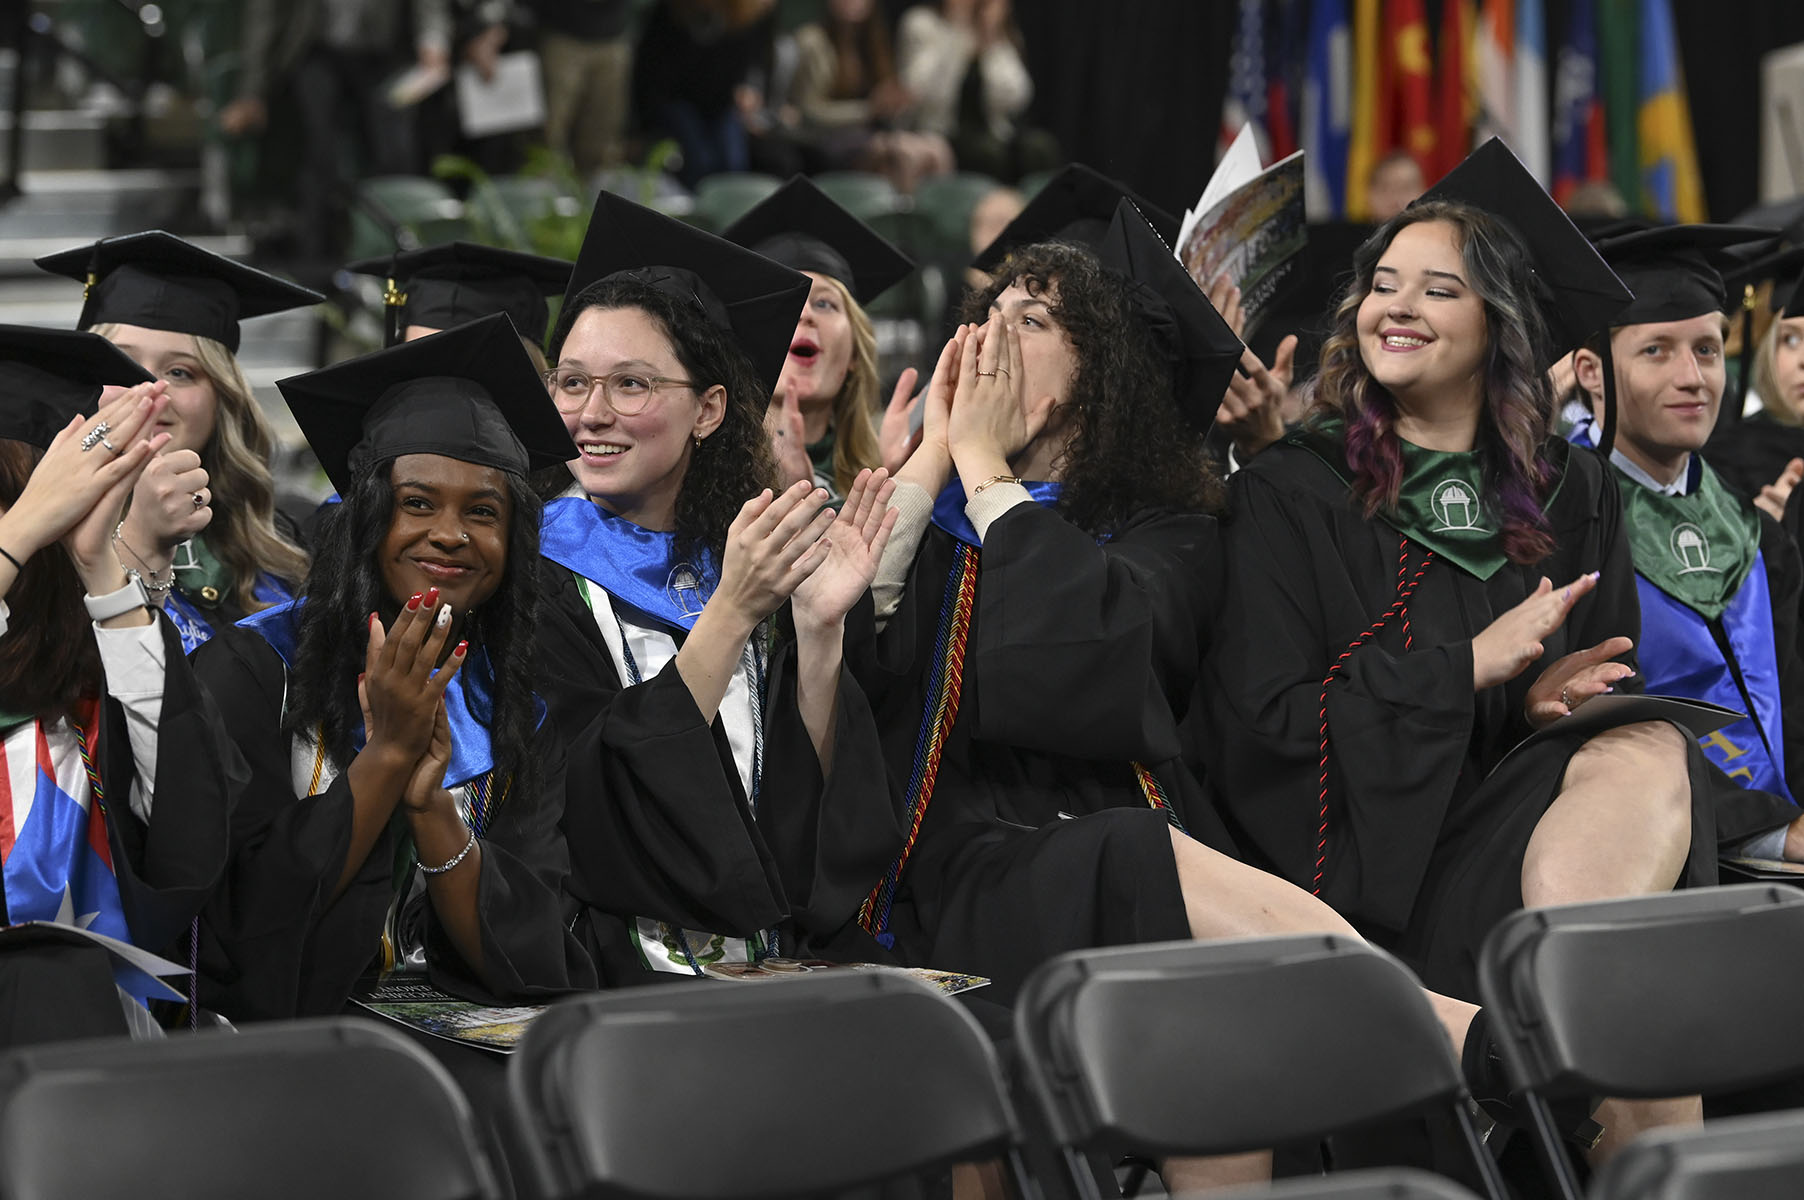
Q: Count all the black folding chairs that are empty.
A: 6